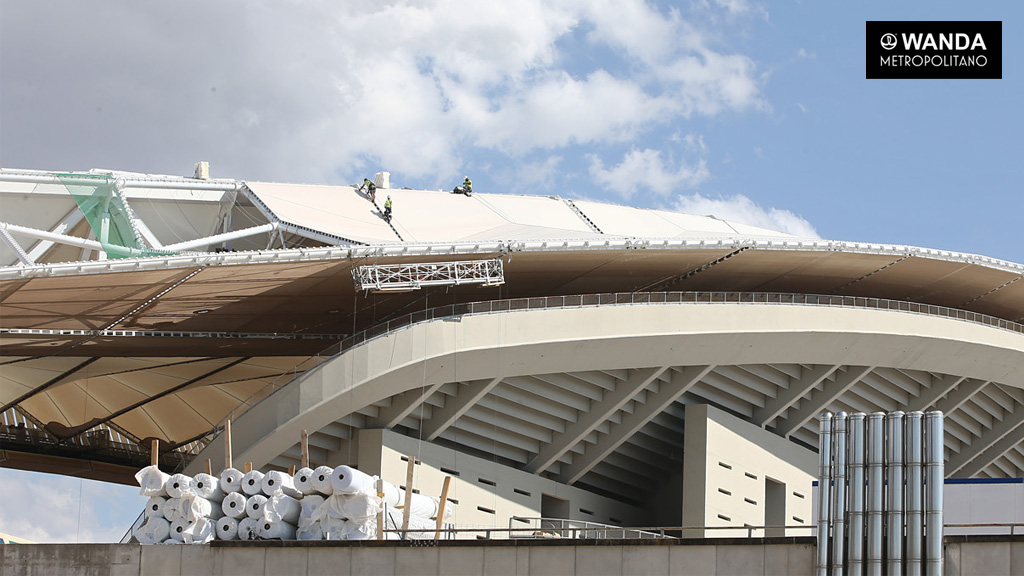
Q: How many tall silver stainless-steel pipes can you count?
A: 7